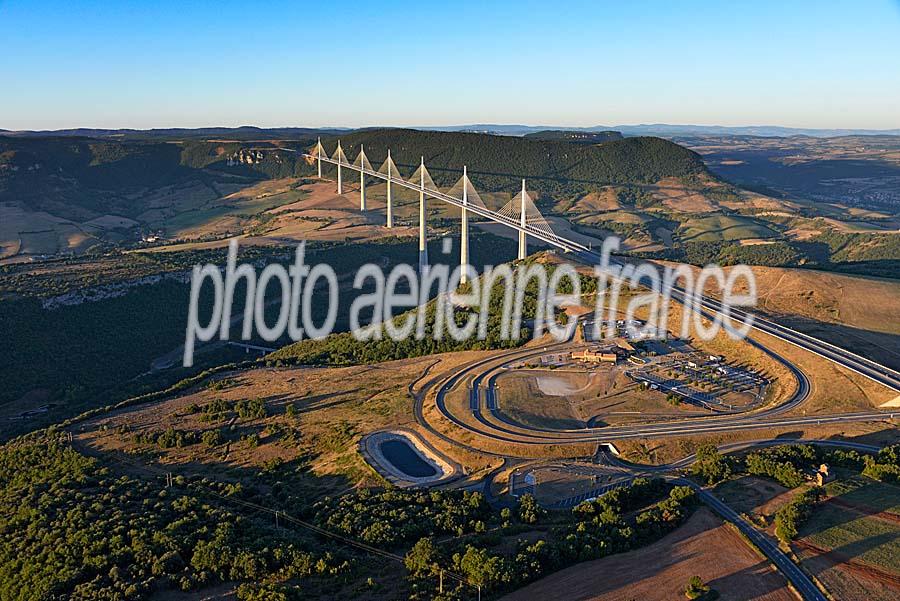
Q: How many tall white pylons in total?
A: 7